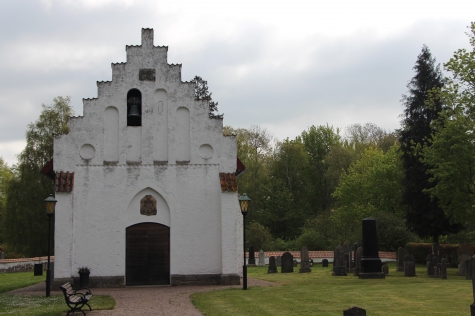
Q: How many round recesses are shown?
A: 2